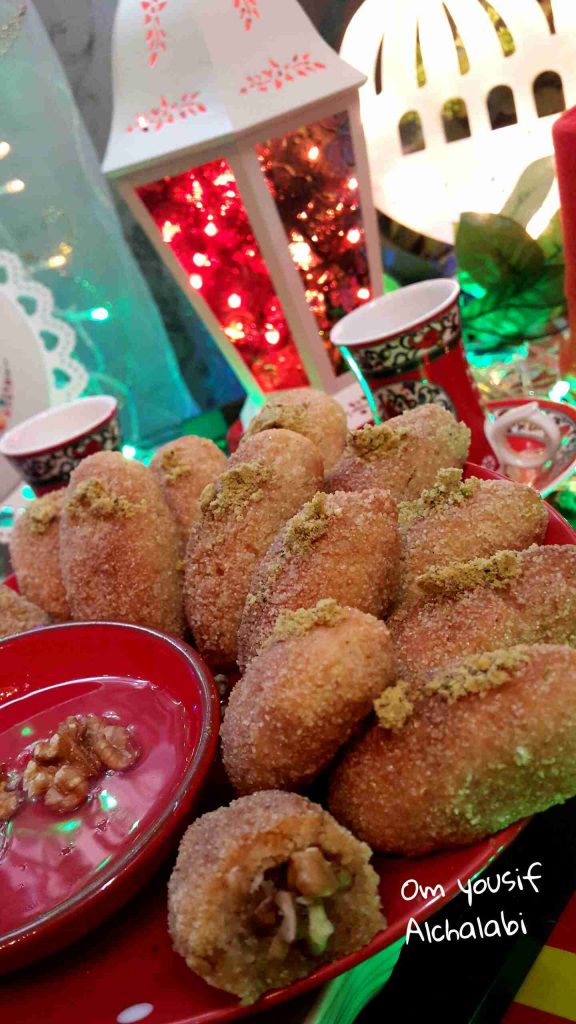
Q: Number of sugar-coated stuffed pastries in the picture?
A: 13